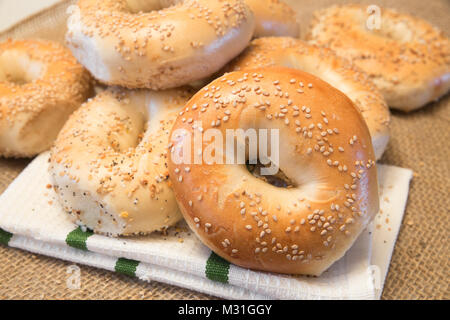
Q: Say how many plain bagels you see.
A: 0